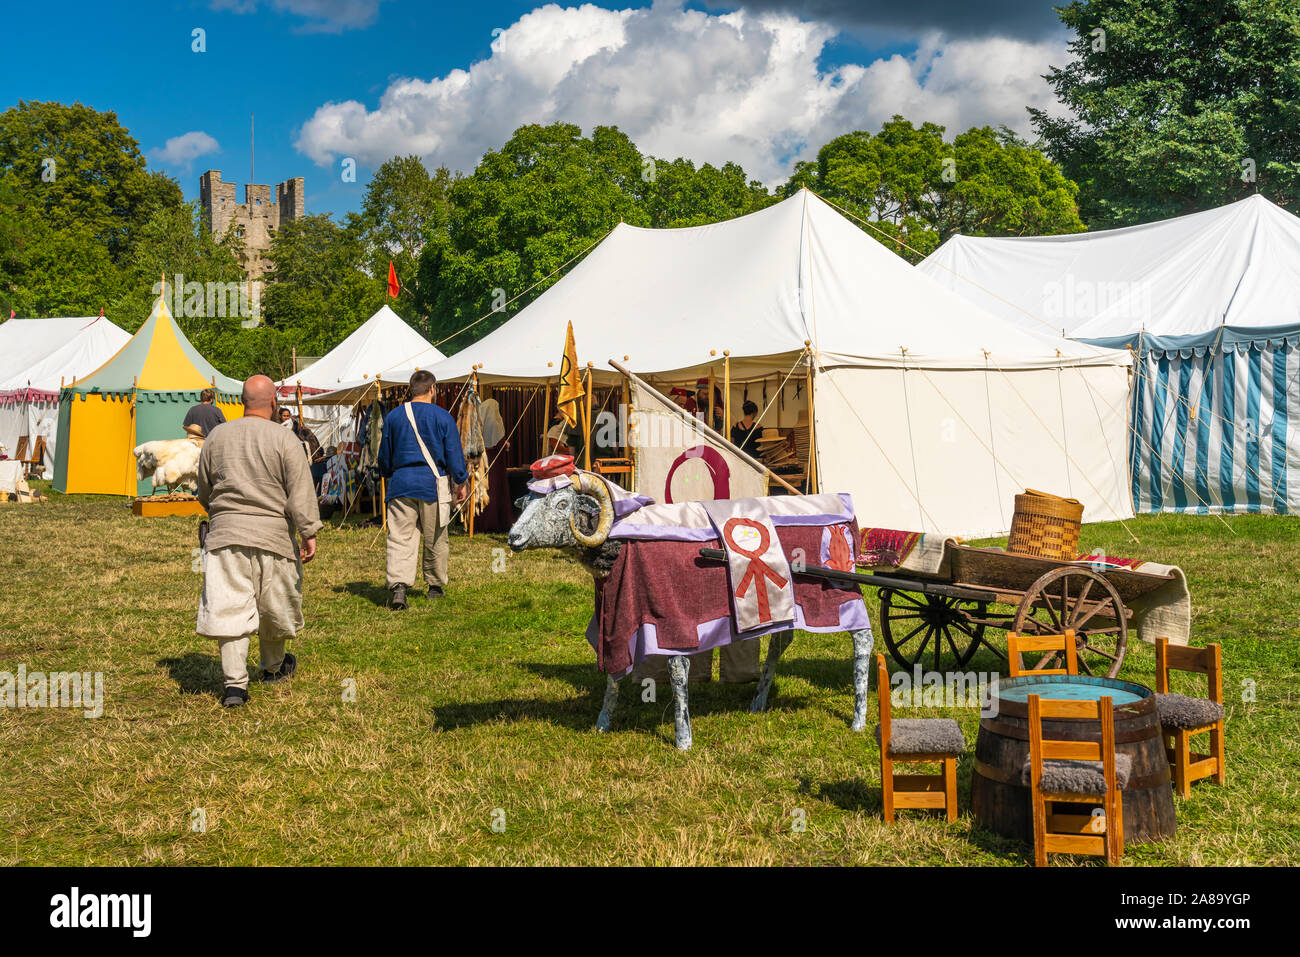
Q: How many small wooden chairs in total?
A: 4